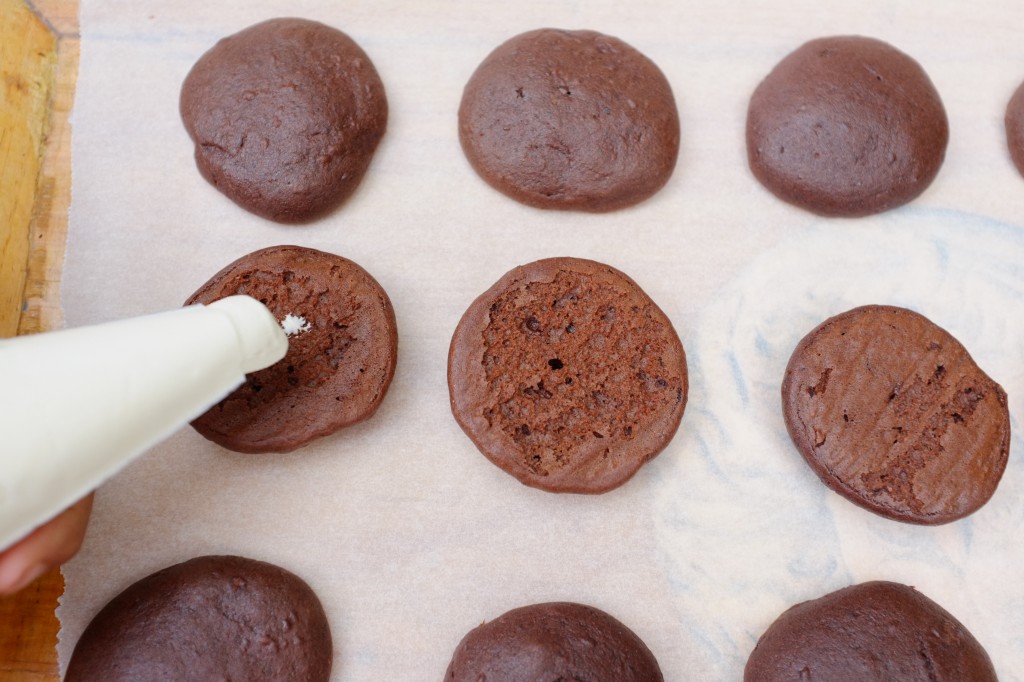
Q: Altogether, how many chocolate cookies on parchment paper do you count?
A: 10